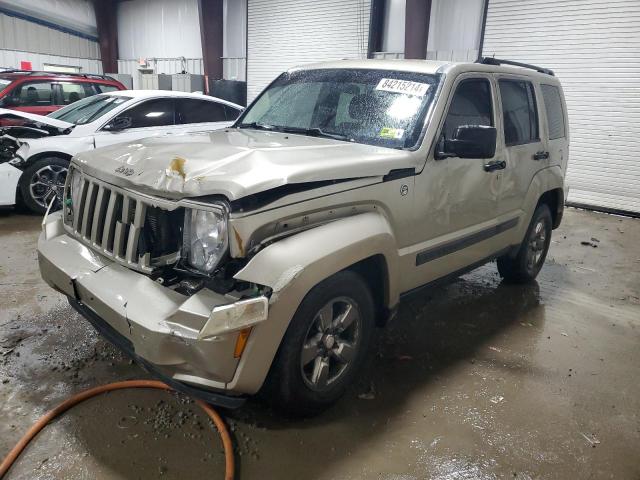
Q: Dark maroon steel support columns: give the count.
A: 3